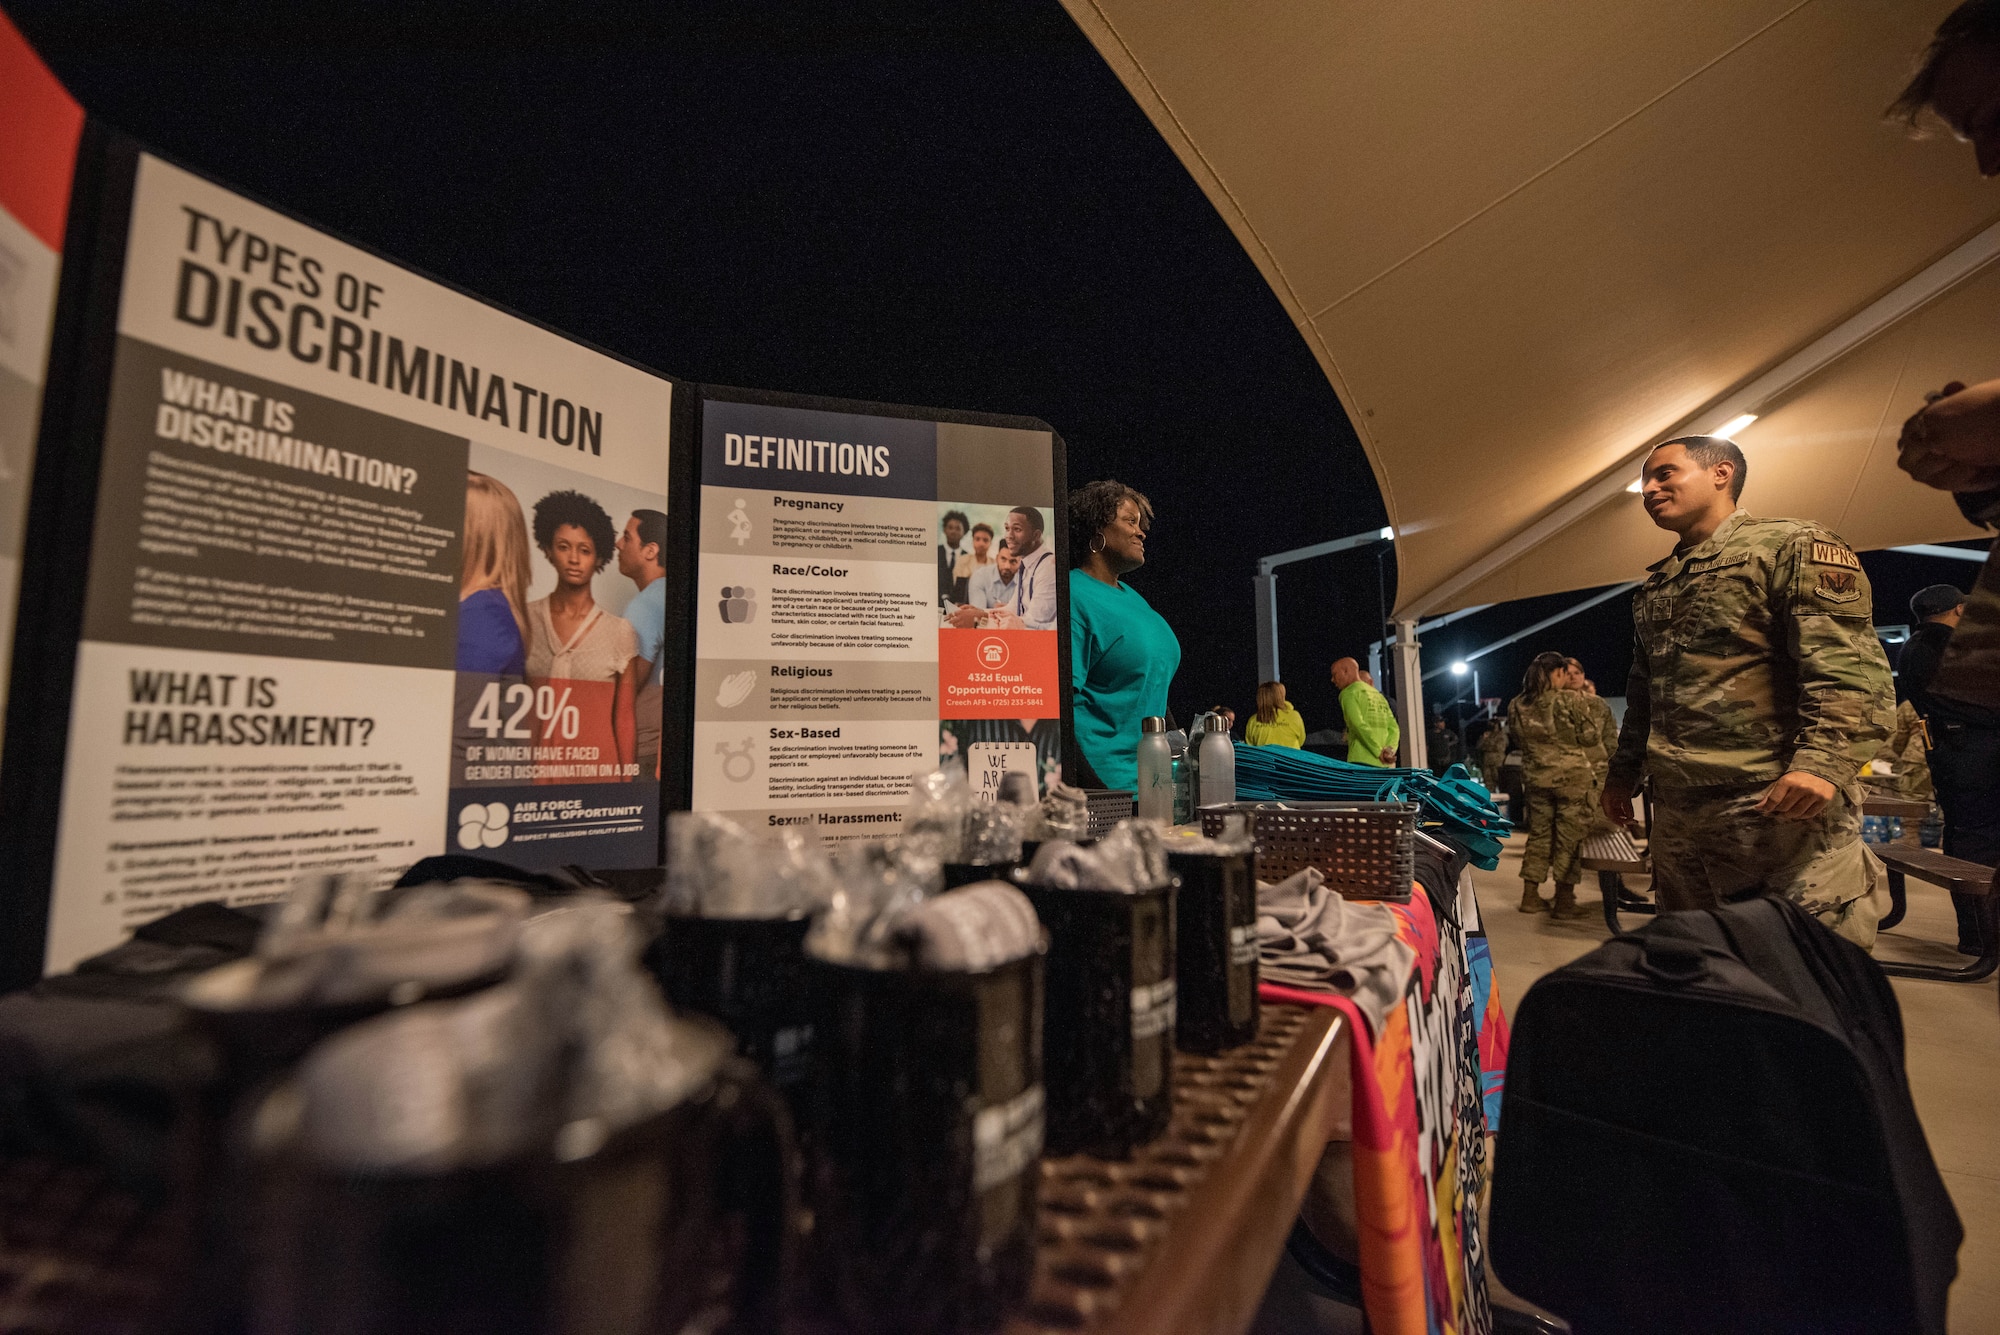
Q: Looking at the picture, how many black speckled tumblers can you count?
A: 8